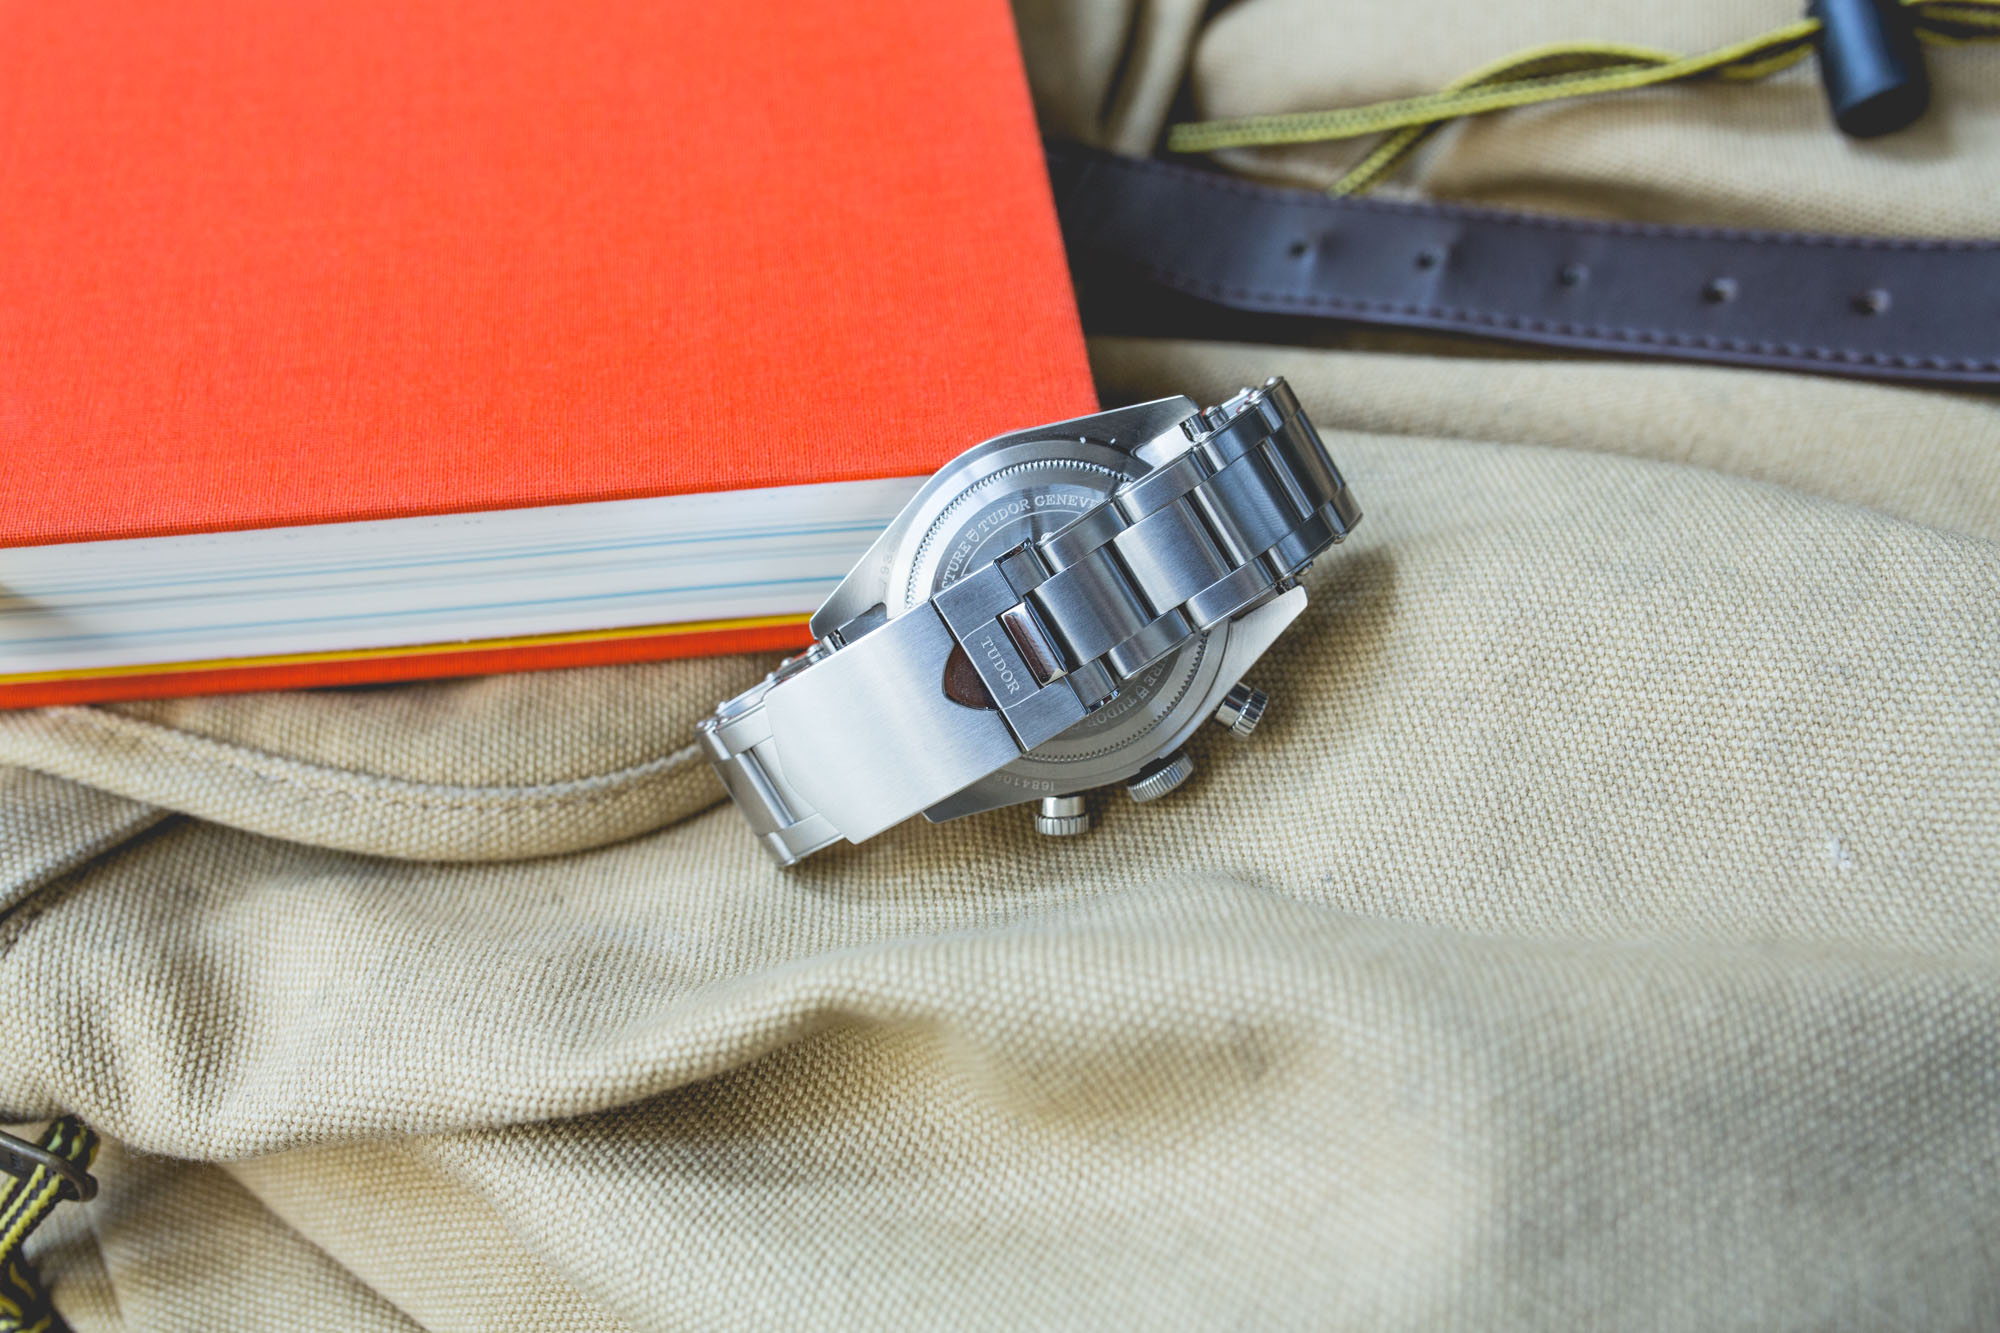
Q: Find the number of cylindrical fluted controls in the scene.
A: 3